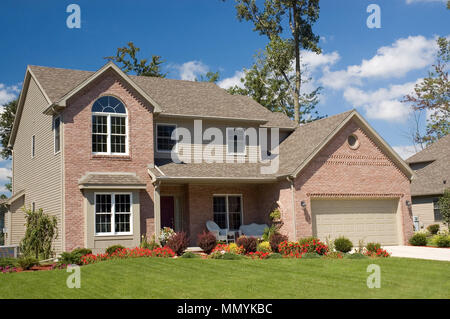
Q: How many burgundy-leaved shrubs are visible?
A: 4